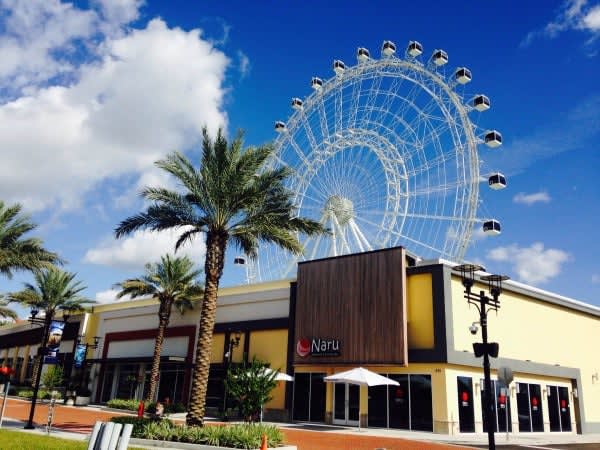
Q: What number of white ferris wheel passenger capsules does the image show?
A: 14